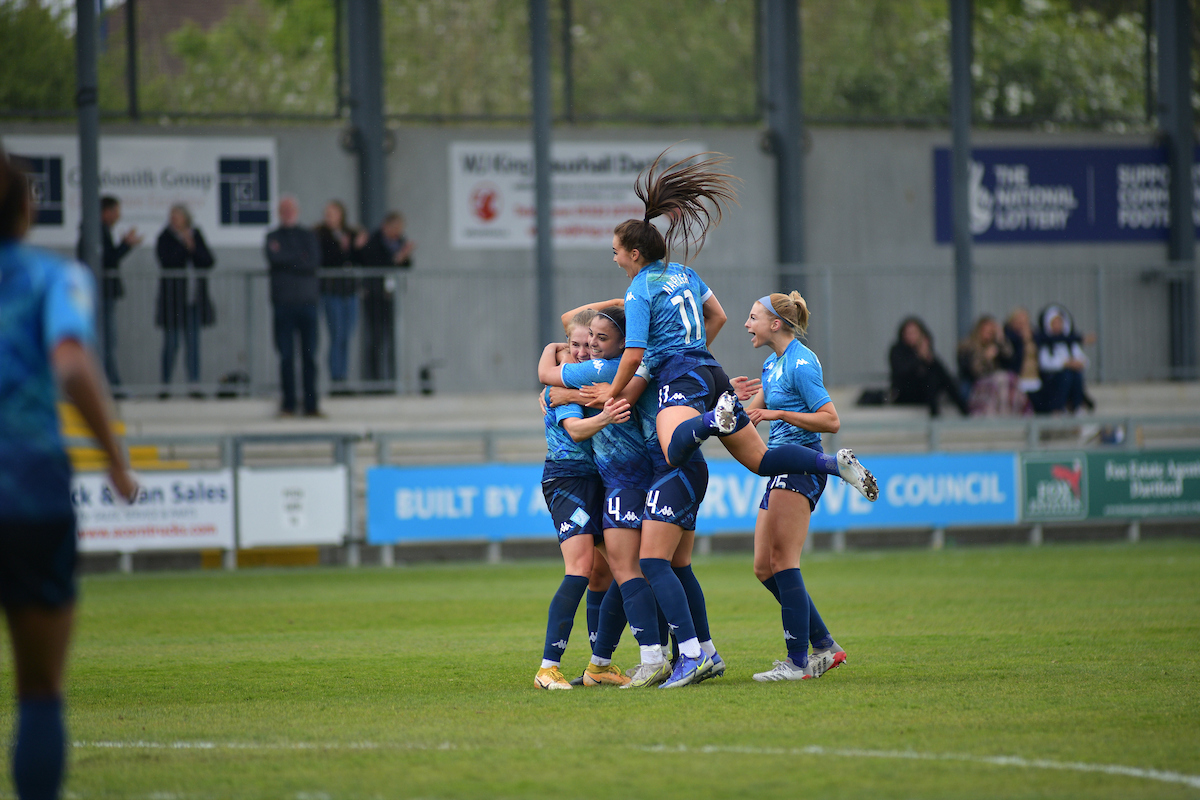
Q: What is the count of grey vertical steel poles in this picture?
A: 6